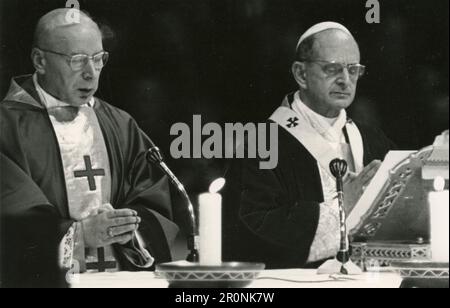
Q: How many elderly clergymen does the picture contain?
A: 2